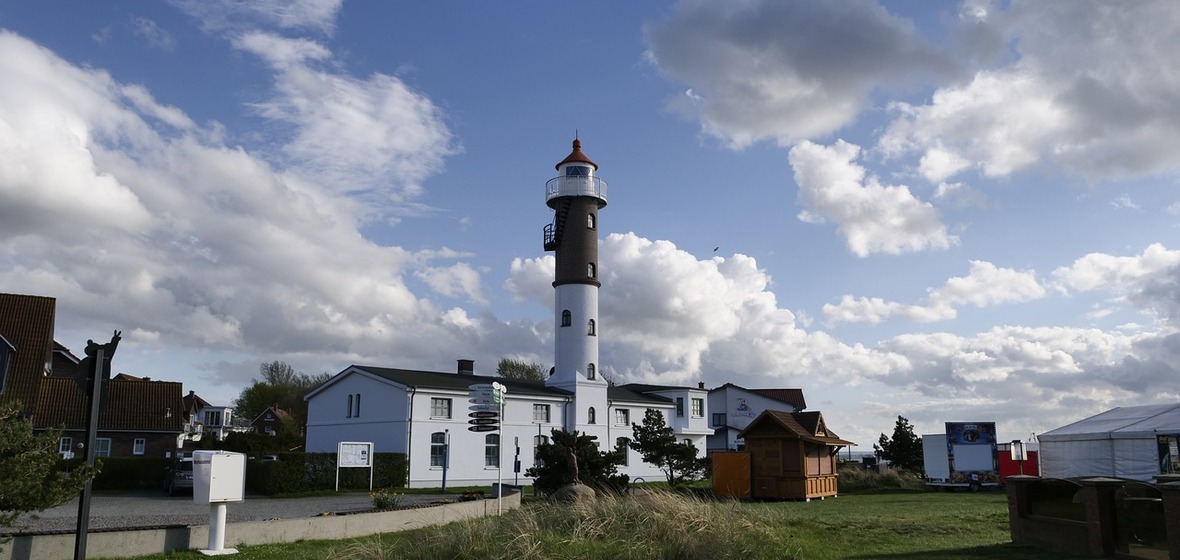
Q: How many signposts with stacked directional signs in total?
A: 1